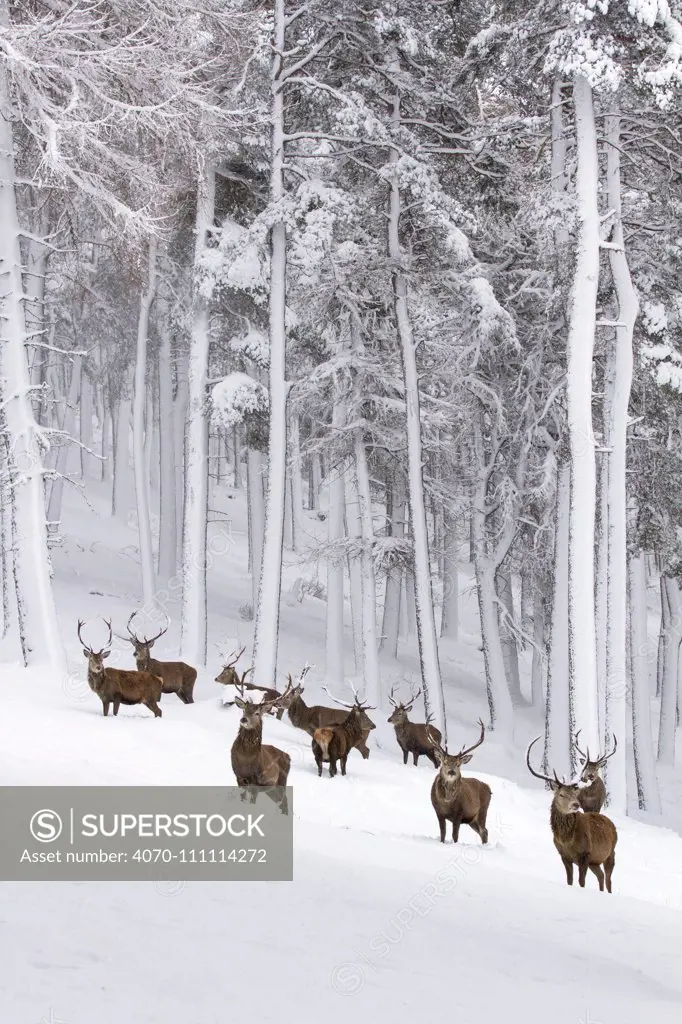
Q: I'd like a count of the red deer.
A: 10